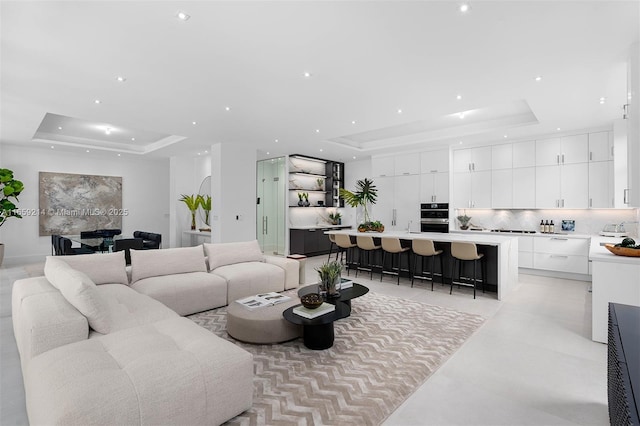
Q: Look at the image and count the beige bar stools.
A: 6